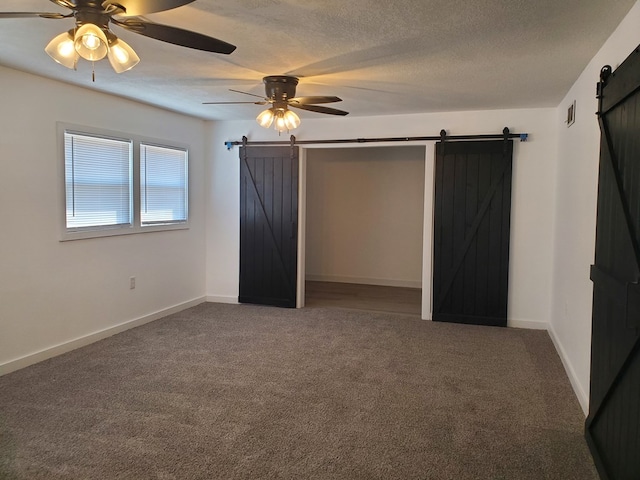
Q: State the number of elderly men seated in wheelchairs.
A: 0